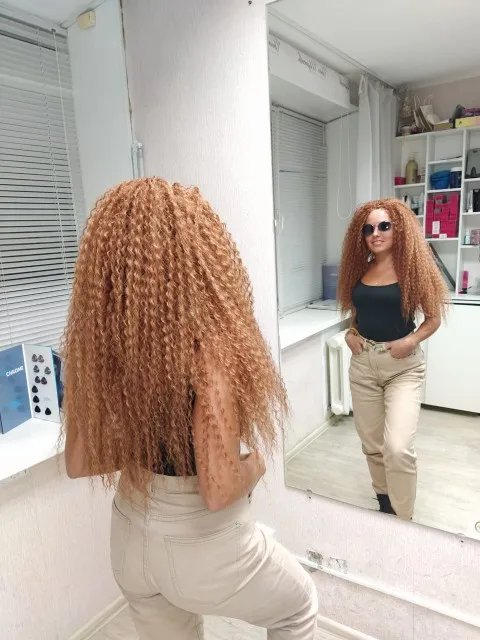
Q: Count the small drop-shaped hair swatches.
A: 10